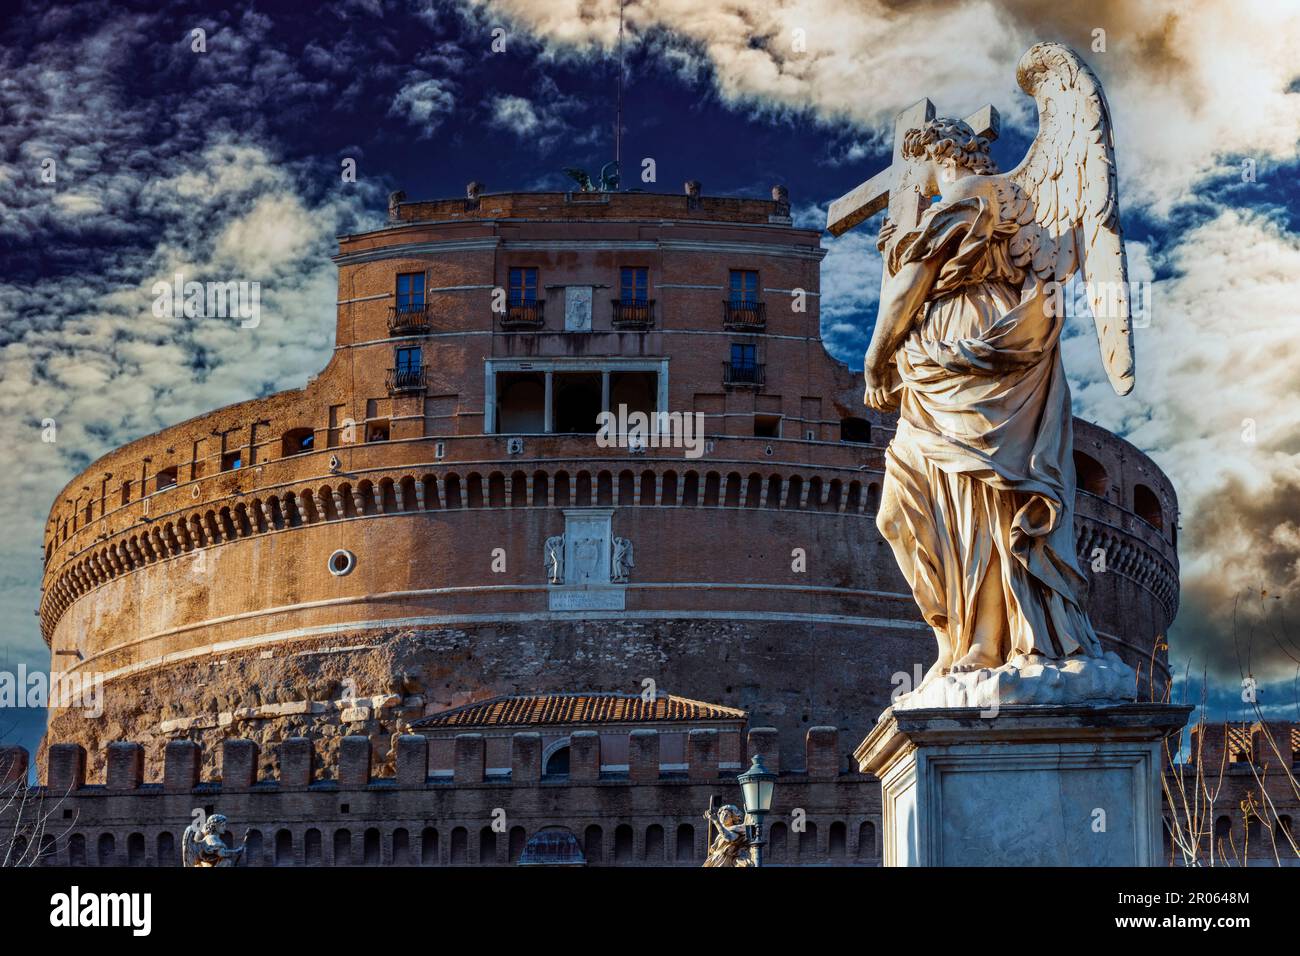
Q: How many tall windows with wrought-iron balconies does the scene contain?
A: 6